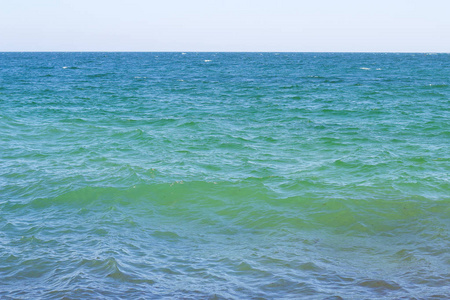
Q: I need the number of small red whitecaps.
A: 0